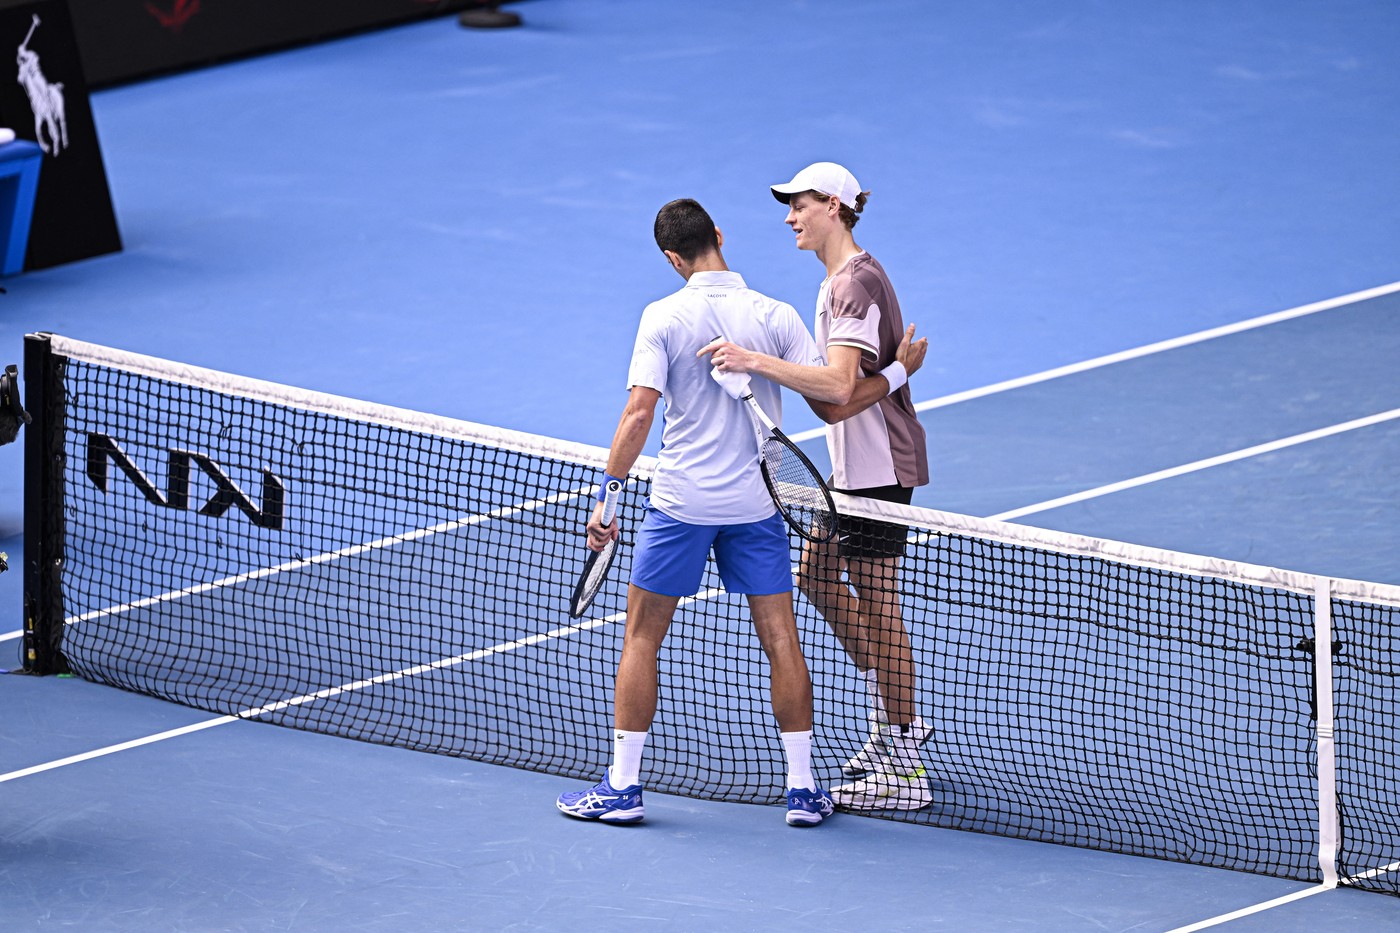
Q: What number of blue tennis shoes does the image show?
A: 2